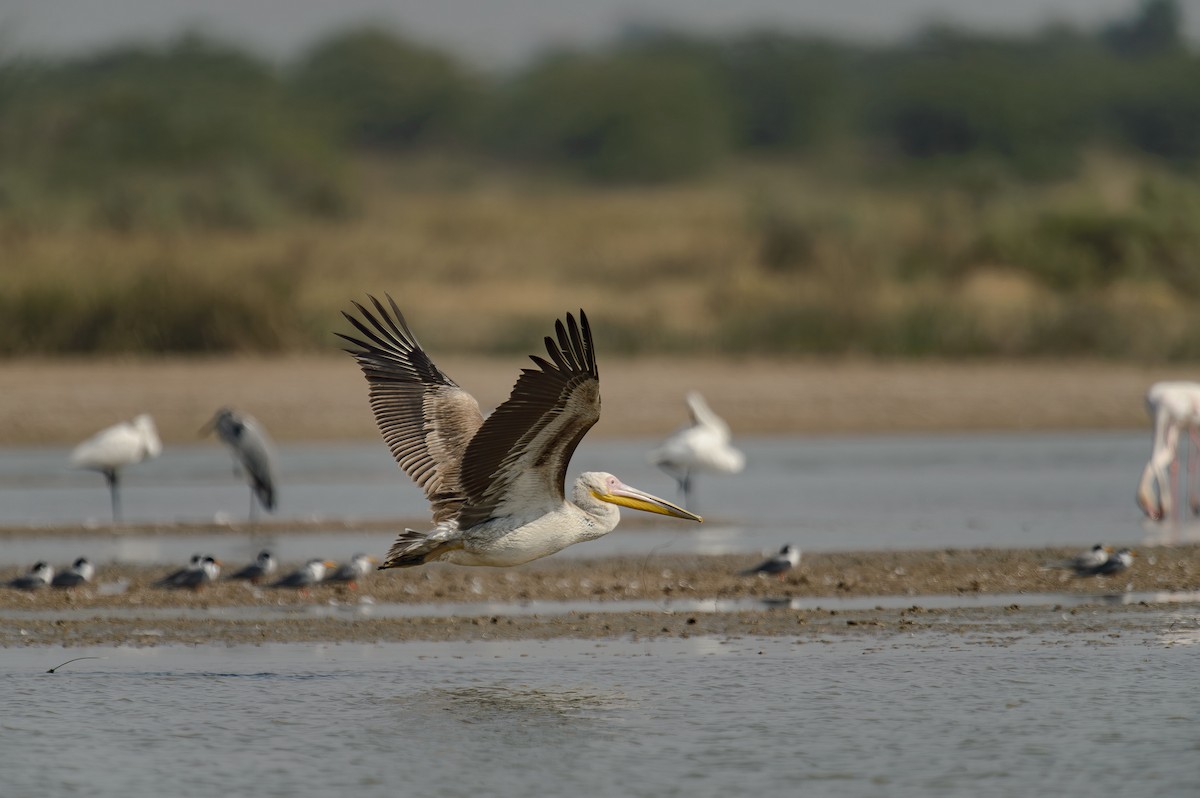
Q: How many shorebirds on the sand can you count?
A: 10